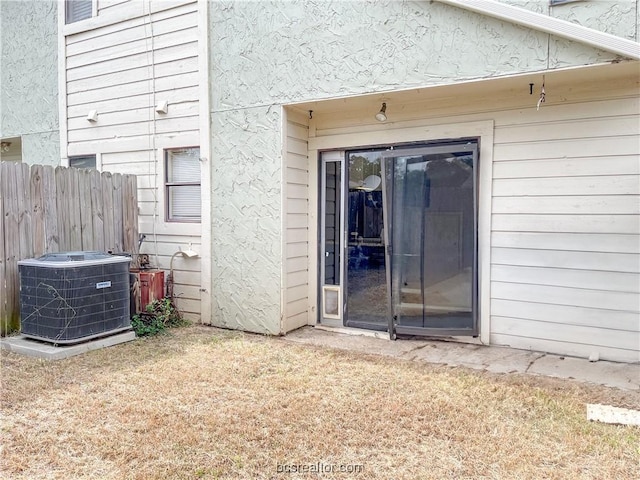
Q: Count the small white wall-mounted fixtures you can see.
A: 2